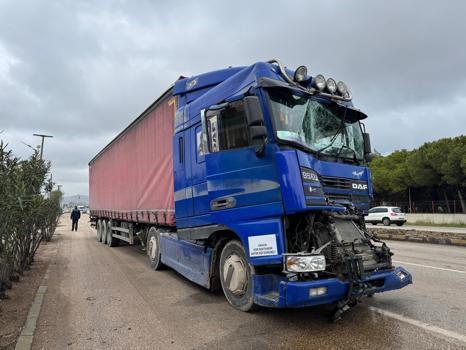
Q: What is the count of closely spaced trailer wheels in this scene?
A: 3